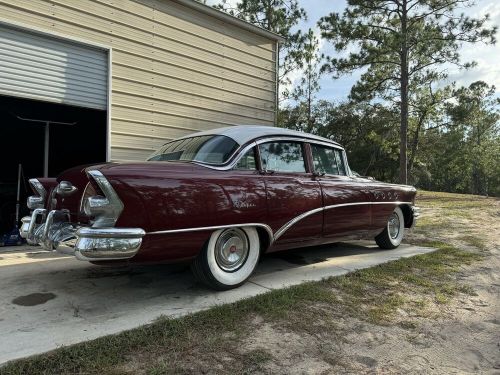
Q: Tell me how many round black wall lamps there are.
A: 0